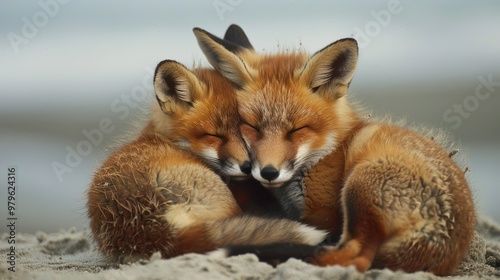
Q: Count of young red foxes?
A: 2